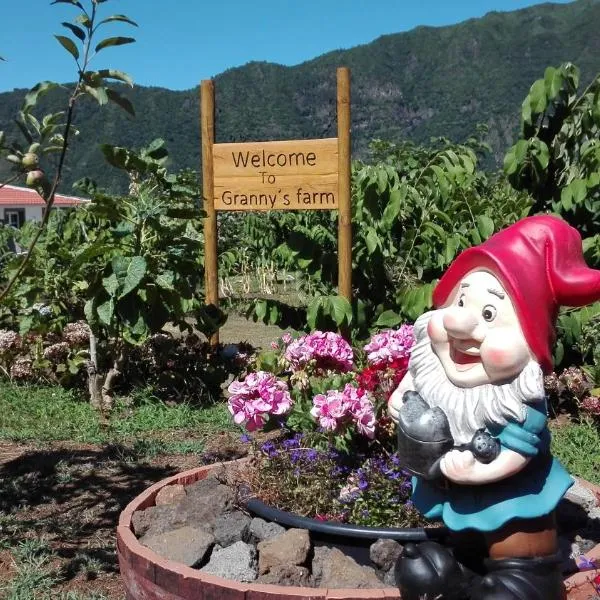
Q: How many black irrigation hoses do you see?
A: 1